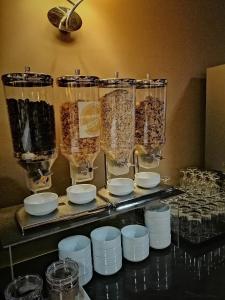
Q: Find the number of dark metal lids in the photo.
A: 4